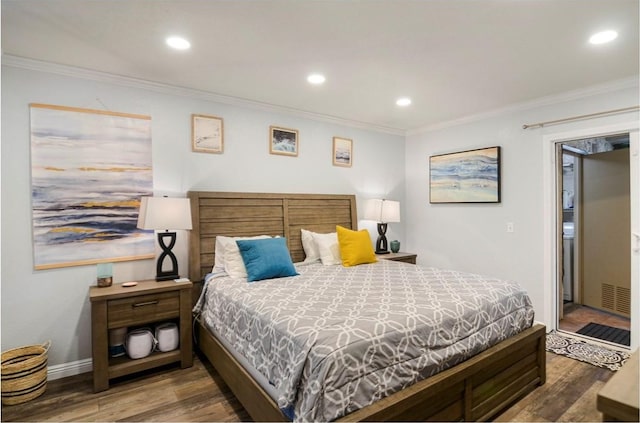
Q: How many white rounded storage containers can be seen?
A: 2